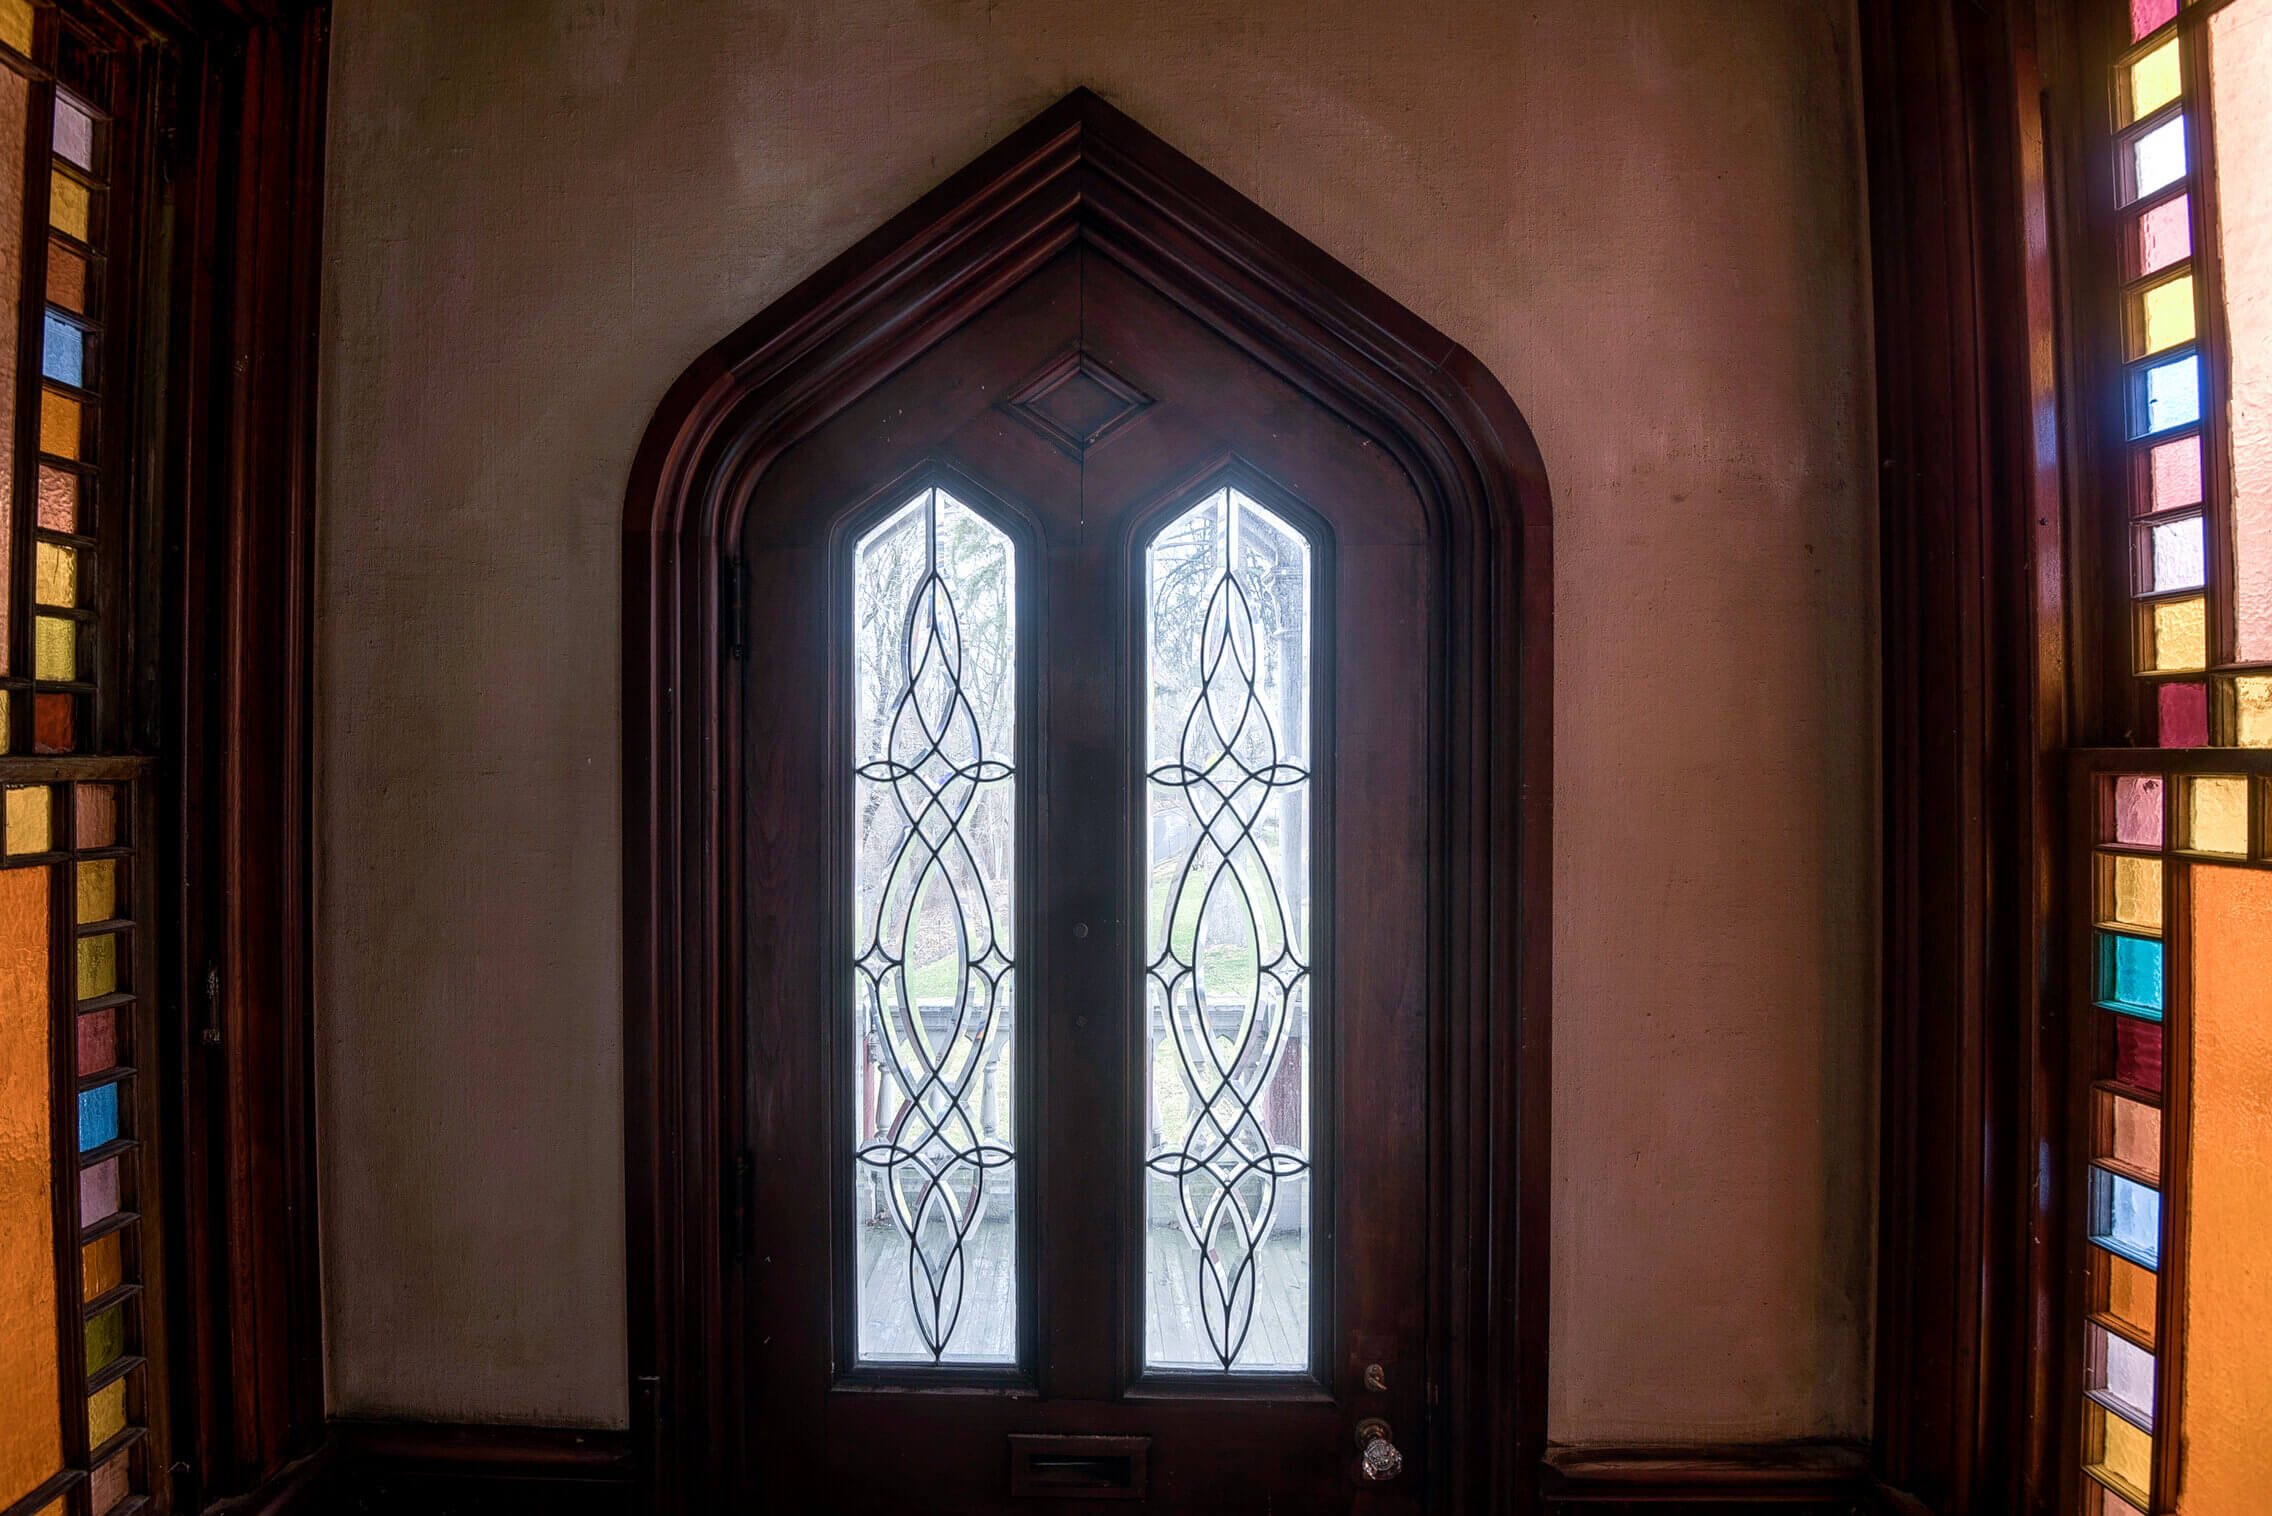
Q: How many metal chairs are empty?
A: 0